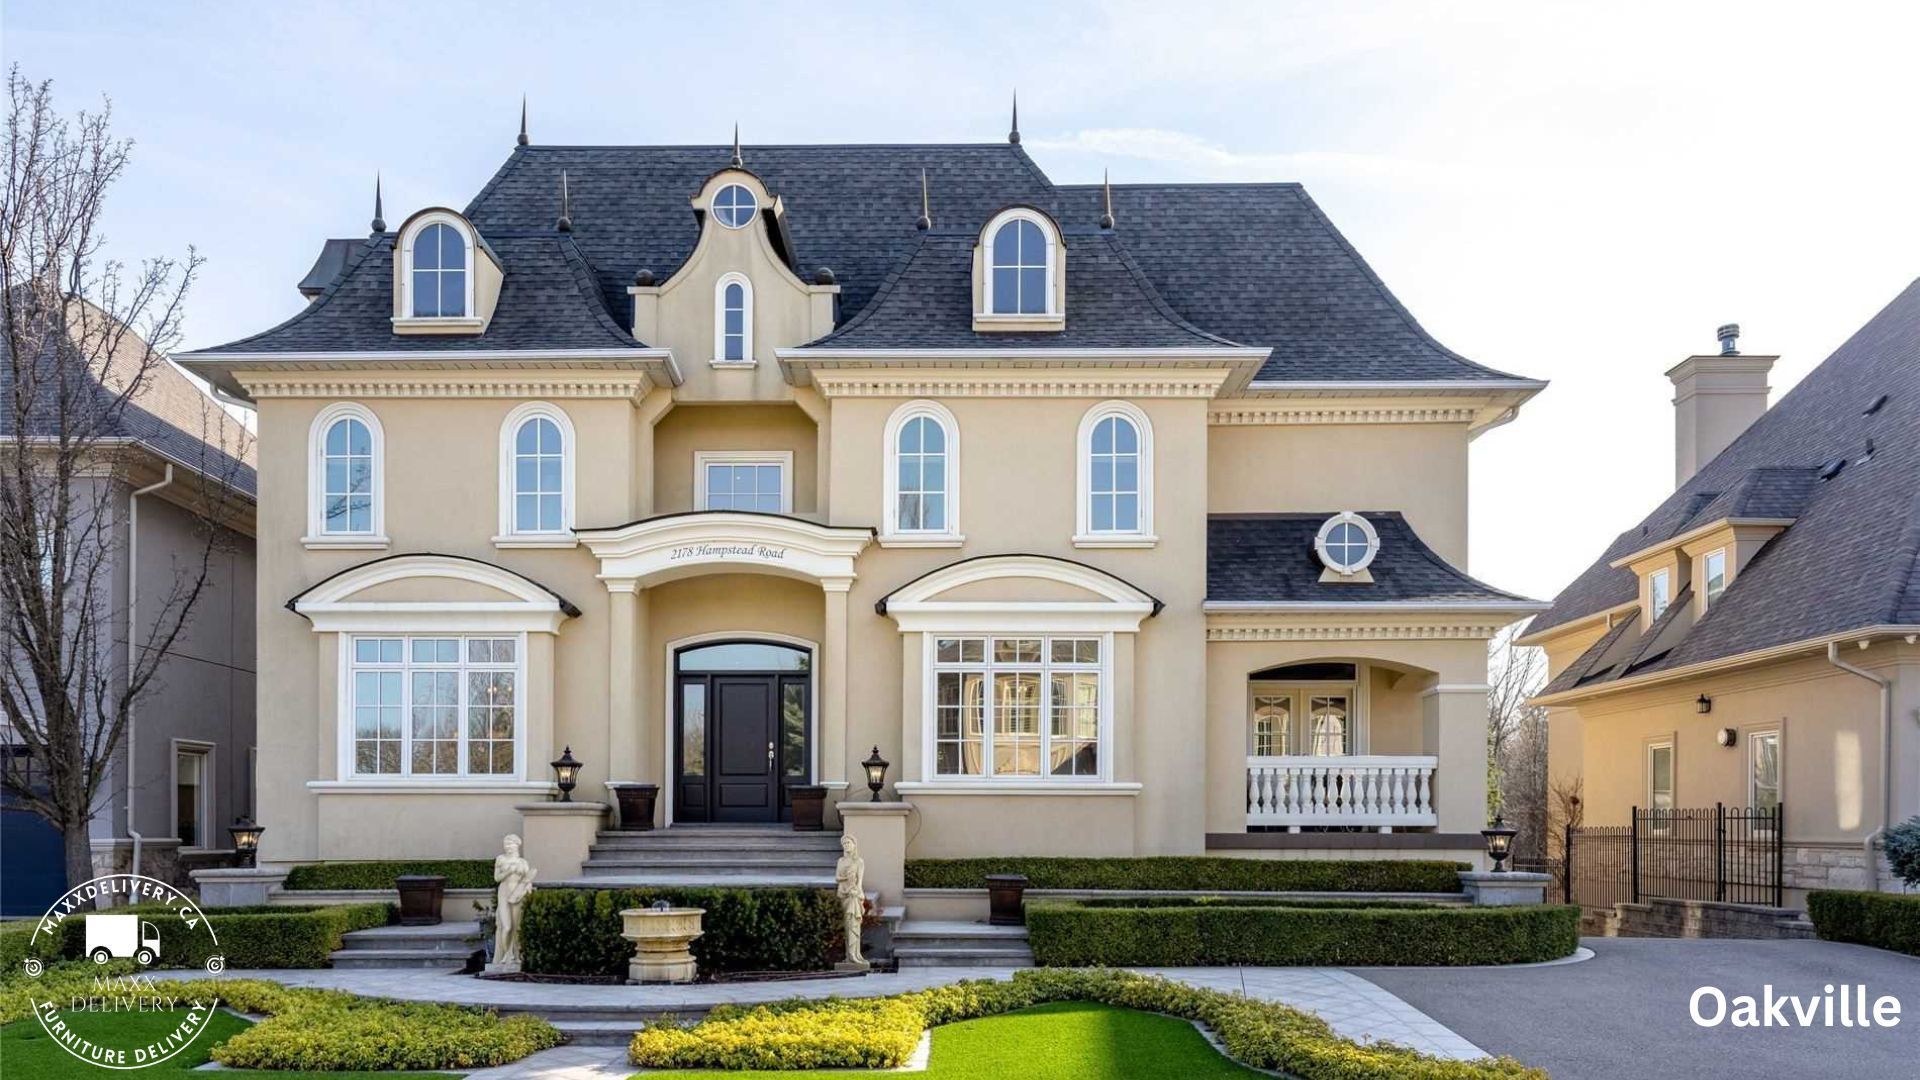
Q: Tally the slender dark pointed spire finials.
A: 7